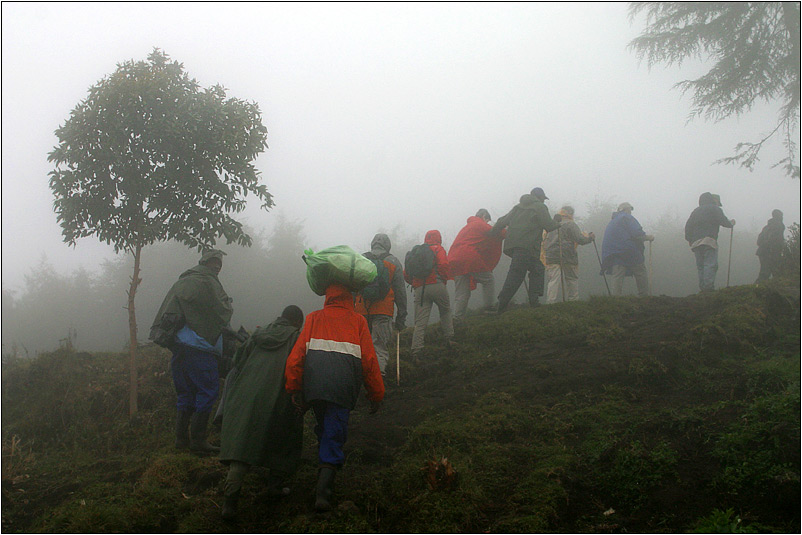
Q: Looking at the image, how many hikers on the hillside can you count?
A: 11